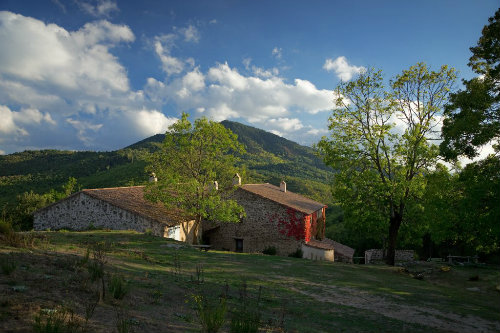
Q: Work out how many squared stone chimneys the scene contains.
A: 4